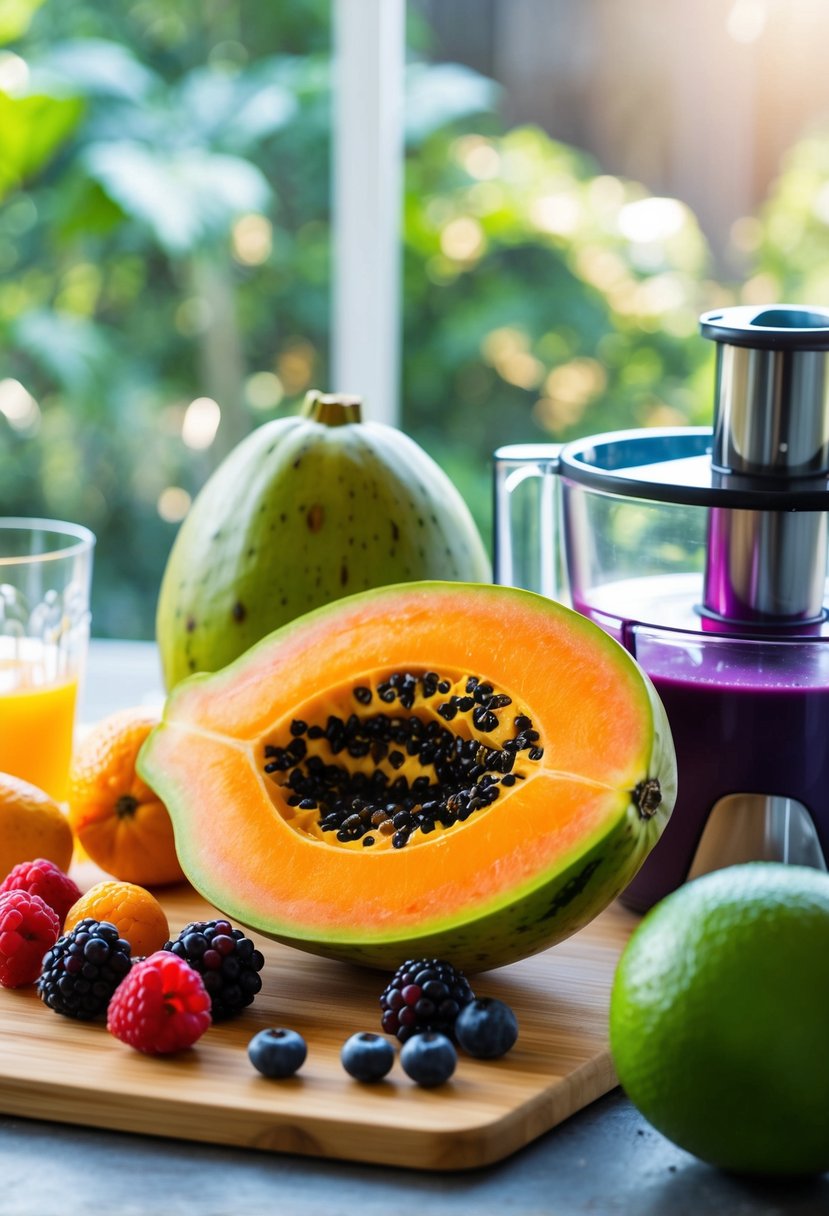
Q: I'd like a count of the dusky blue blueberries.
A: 4